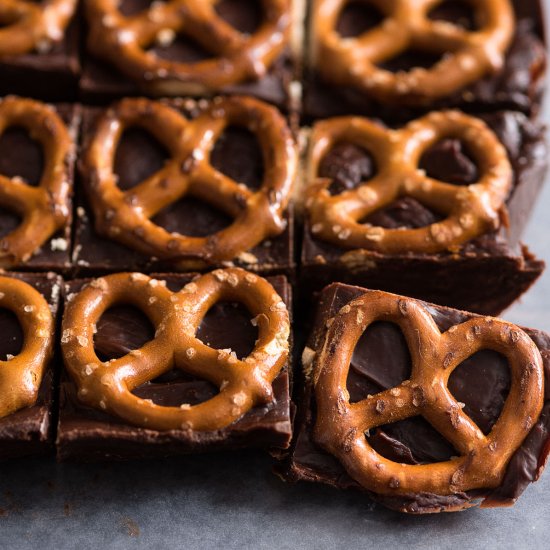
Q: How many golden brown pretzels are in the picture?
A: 9